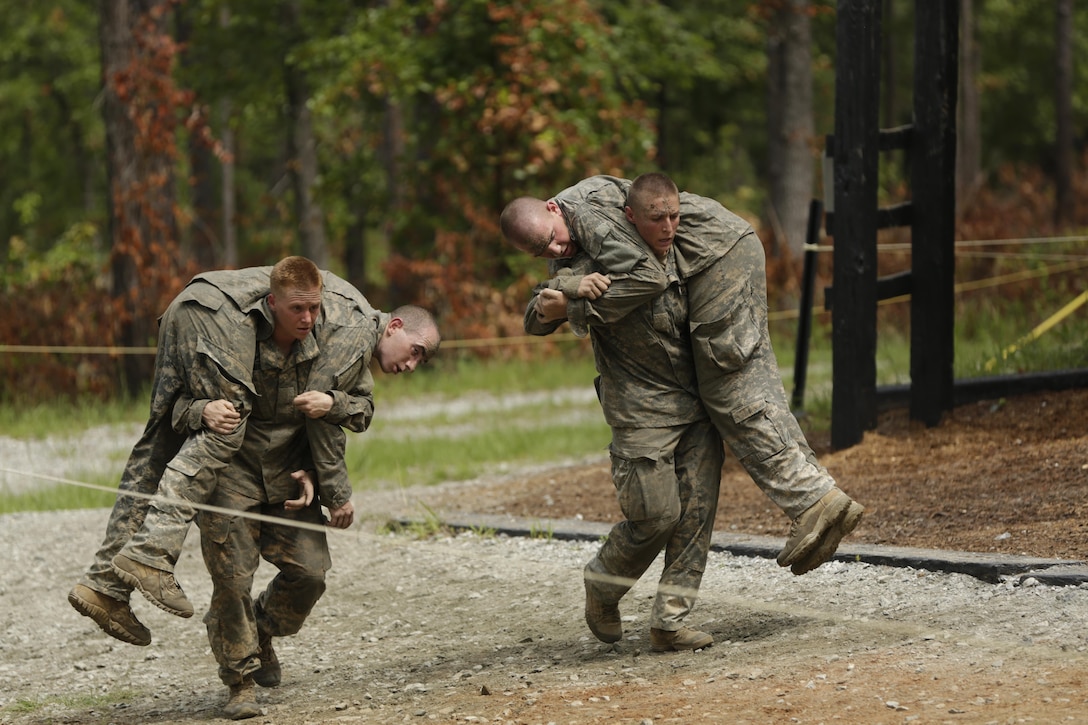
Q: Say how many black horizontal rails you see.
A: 3